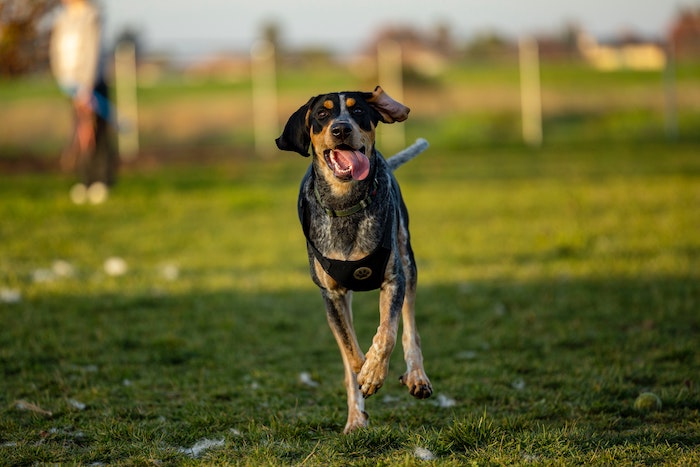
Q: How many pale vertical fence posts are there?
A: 4